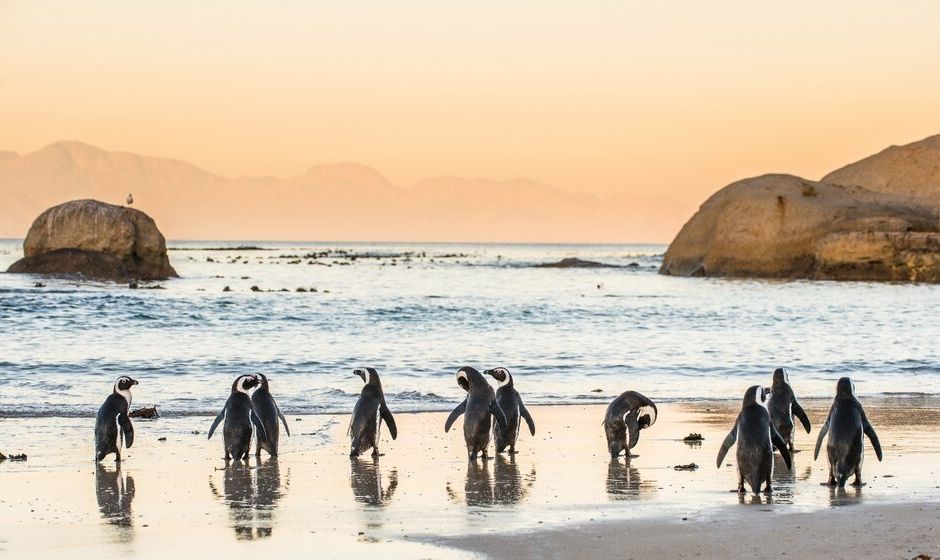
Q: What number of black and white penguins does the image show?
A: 10